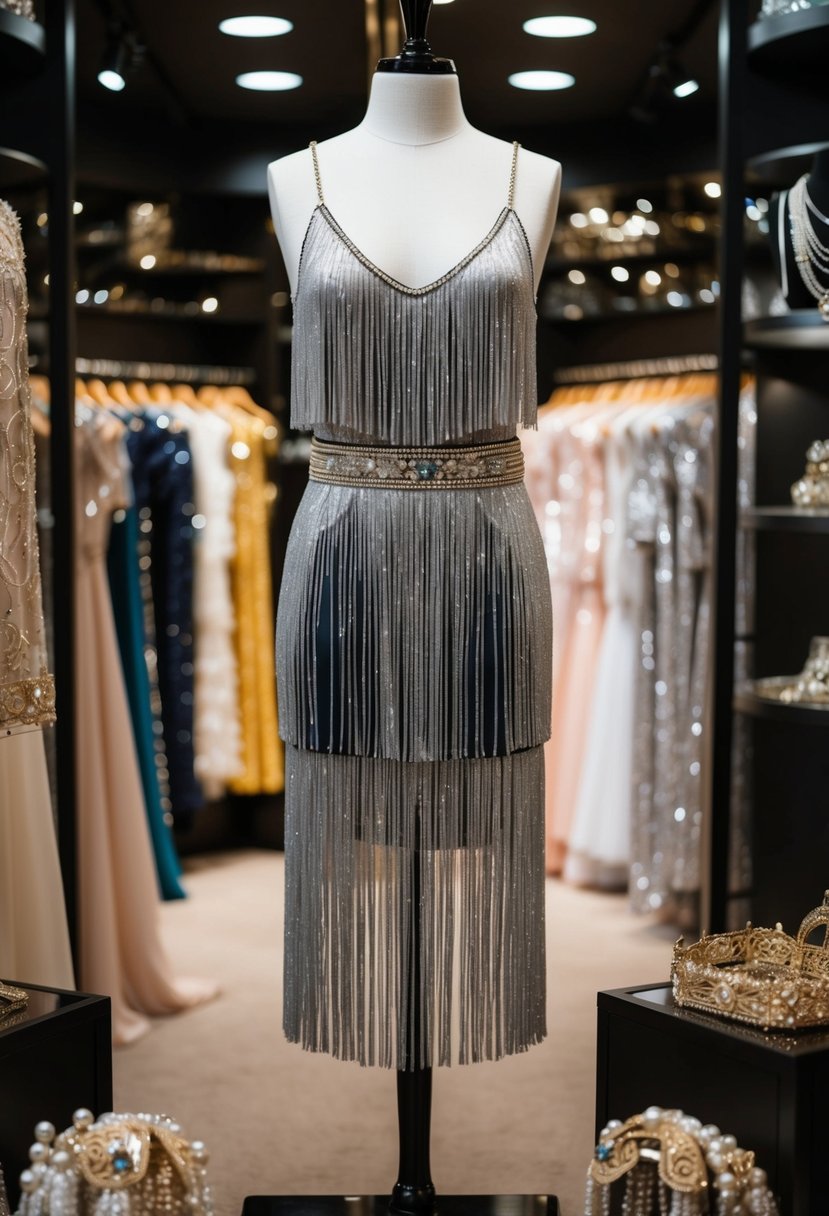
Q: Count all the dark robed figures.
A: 0